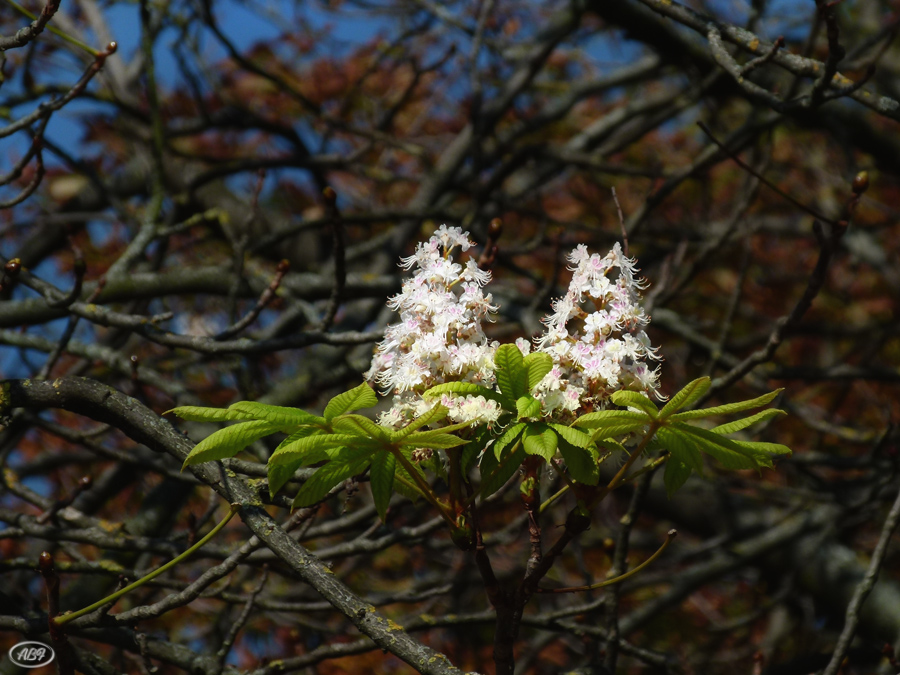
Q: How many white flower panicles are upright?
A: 2